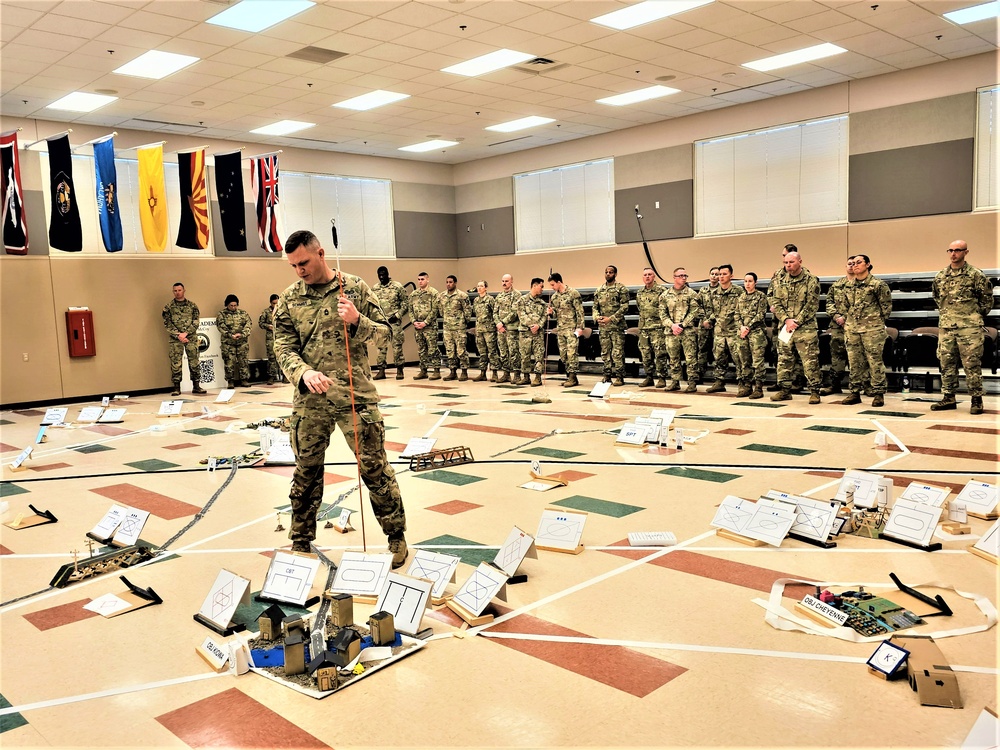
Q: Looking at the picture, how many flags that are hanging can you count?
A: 7